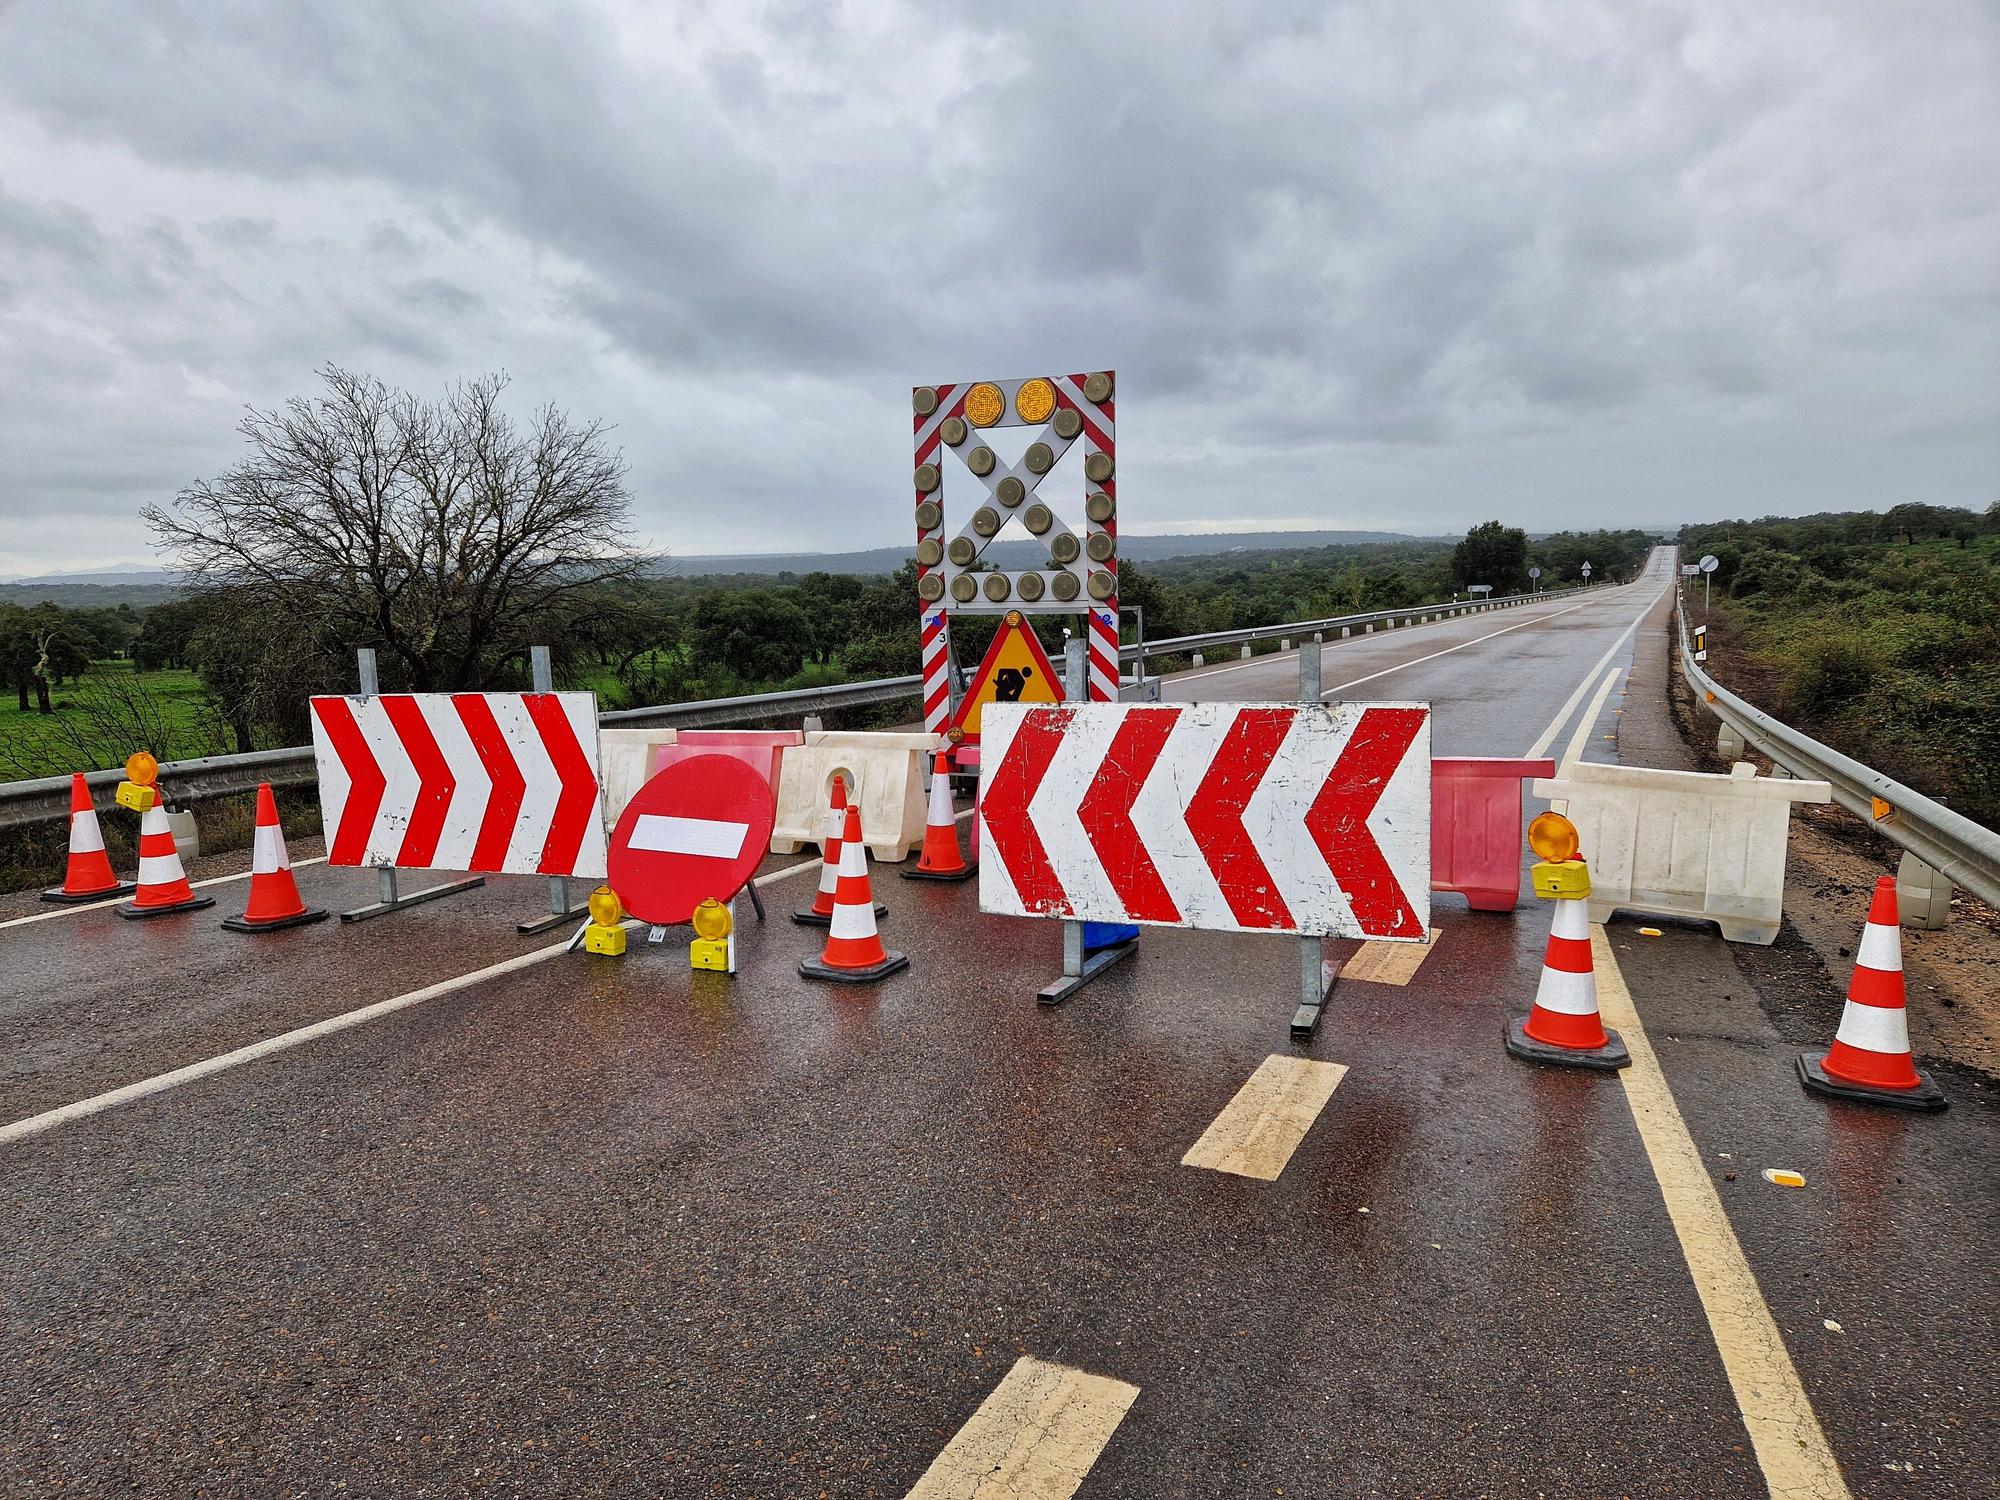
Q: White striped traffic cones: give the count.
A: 8